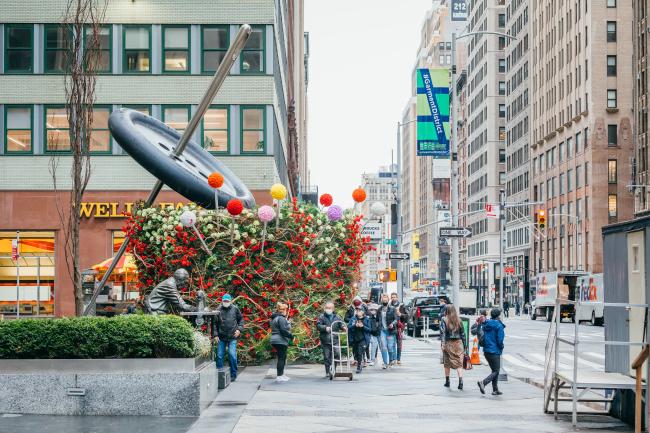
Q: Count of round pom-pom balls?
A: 9